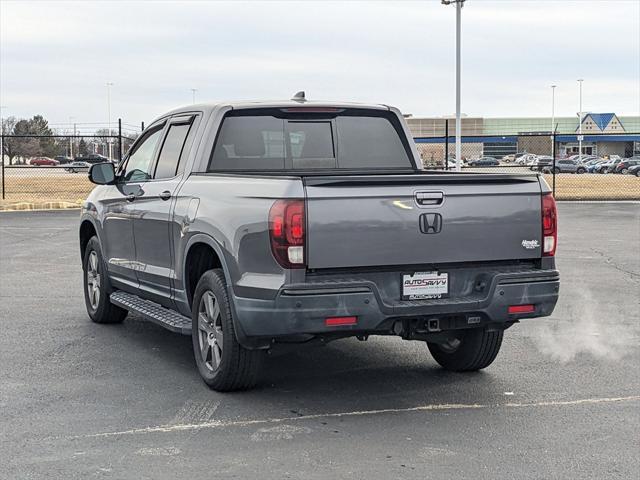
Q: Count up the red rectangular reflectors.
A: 2